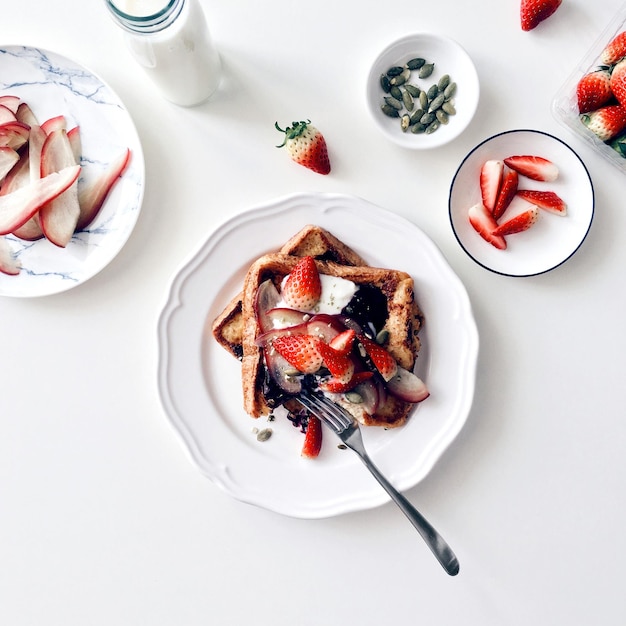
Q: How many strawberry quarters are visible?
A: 11